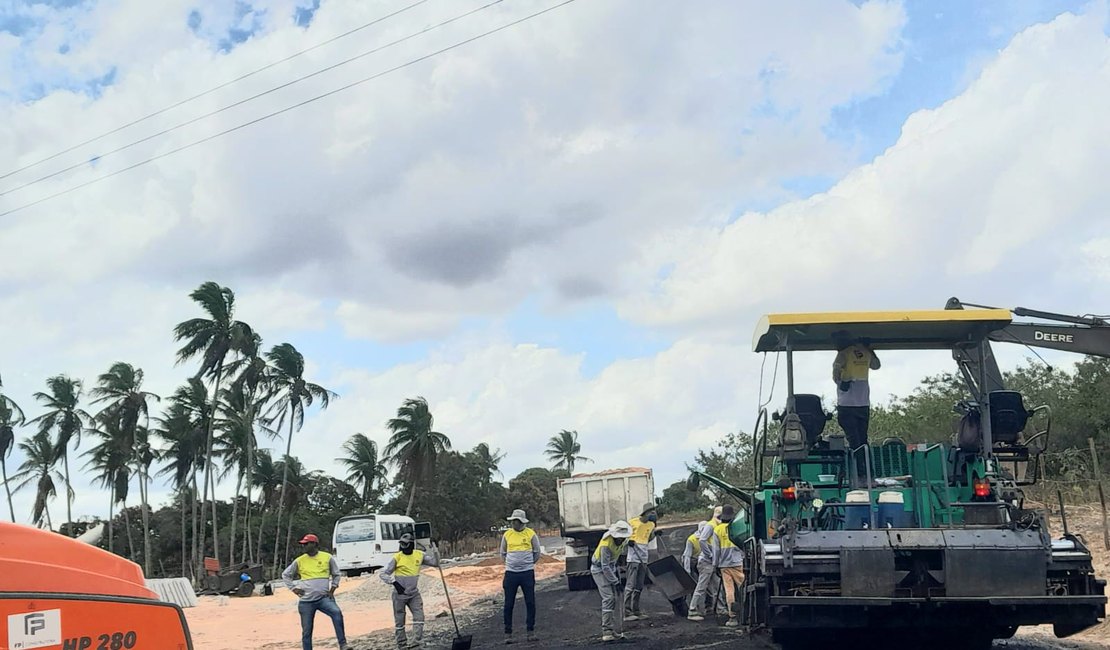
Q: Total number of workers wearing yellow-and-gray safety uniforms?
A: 9